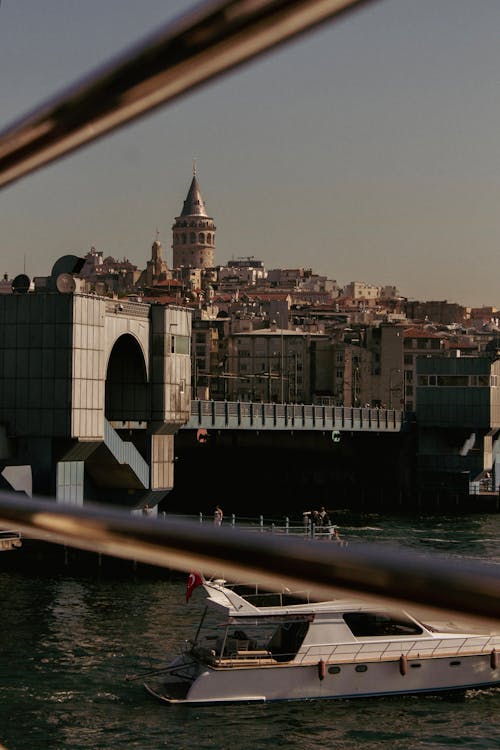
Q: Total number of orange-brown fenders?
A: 3